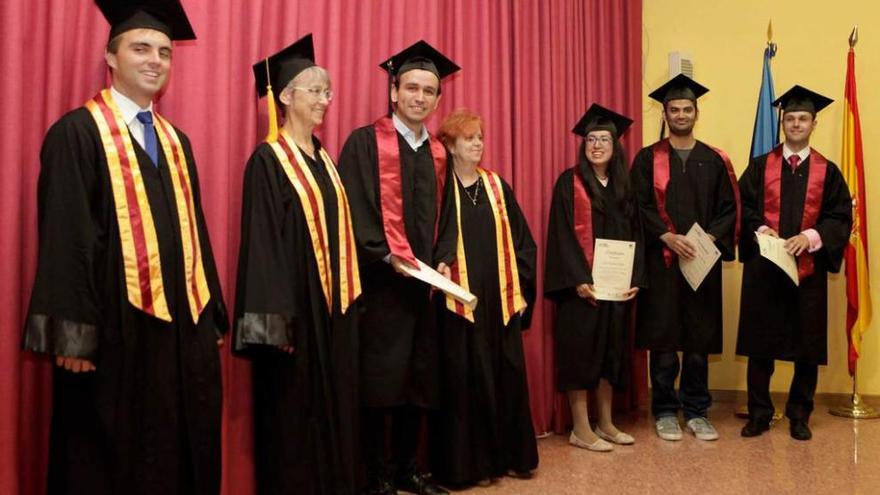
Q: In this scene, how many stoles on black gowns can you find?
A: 7